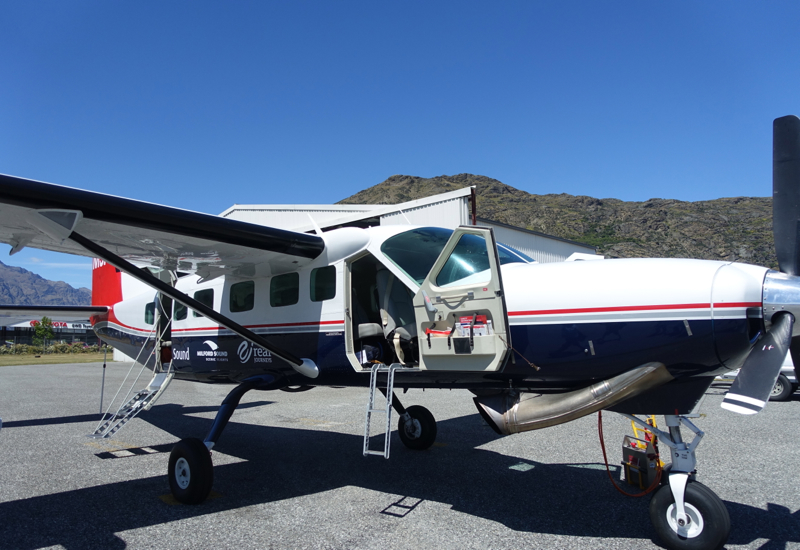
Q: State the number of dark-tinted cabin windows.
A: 6